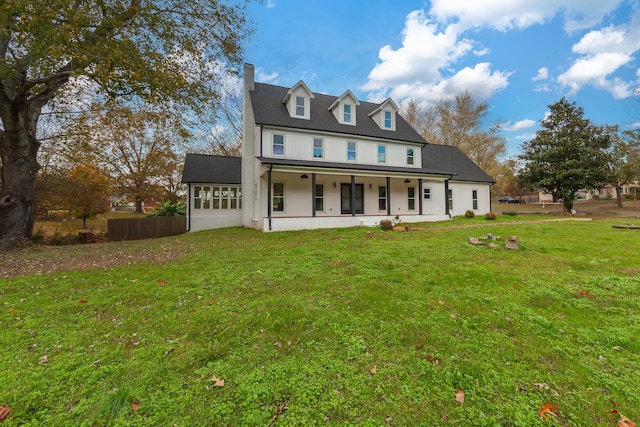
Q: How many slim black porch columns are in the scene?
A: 6